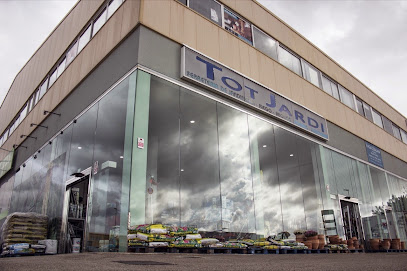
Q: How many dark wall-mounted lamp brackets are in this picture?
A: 4